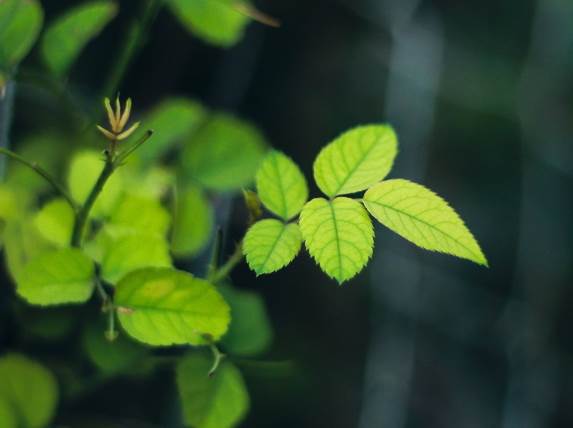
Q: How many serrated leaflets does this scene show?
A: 5